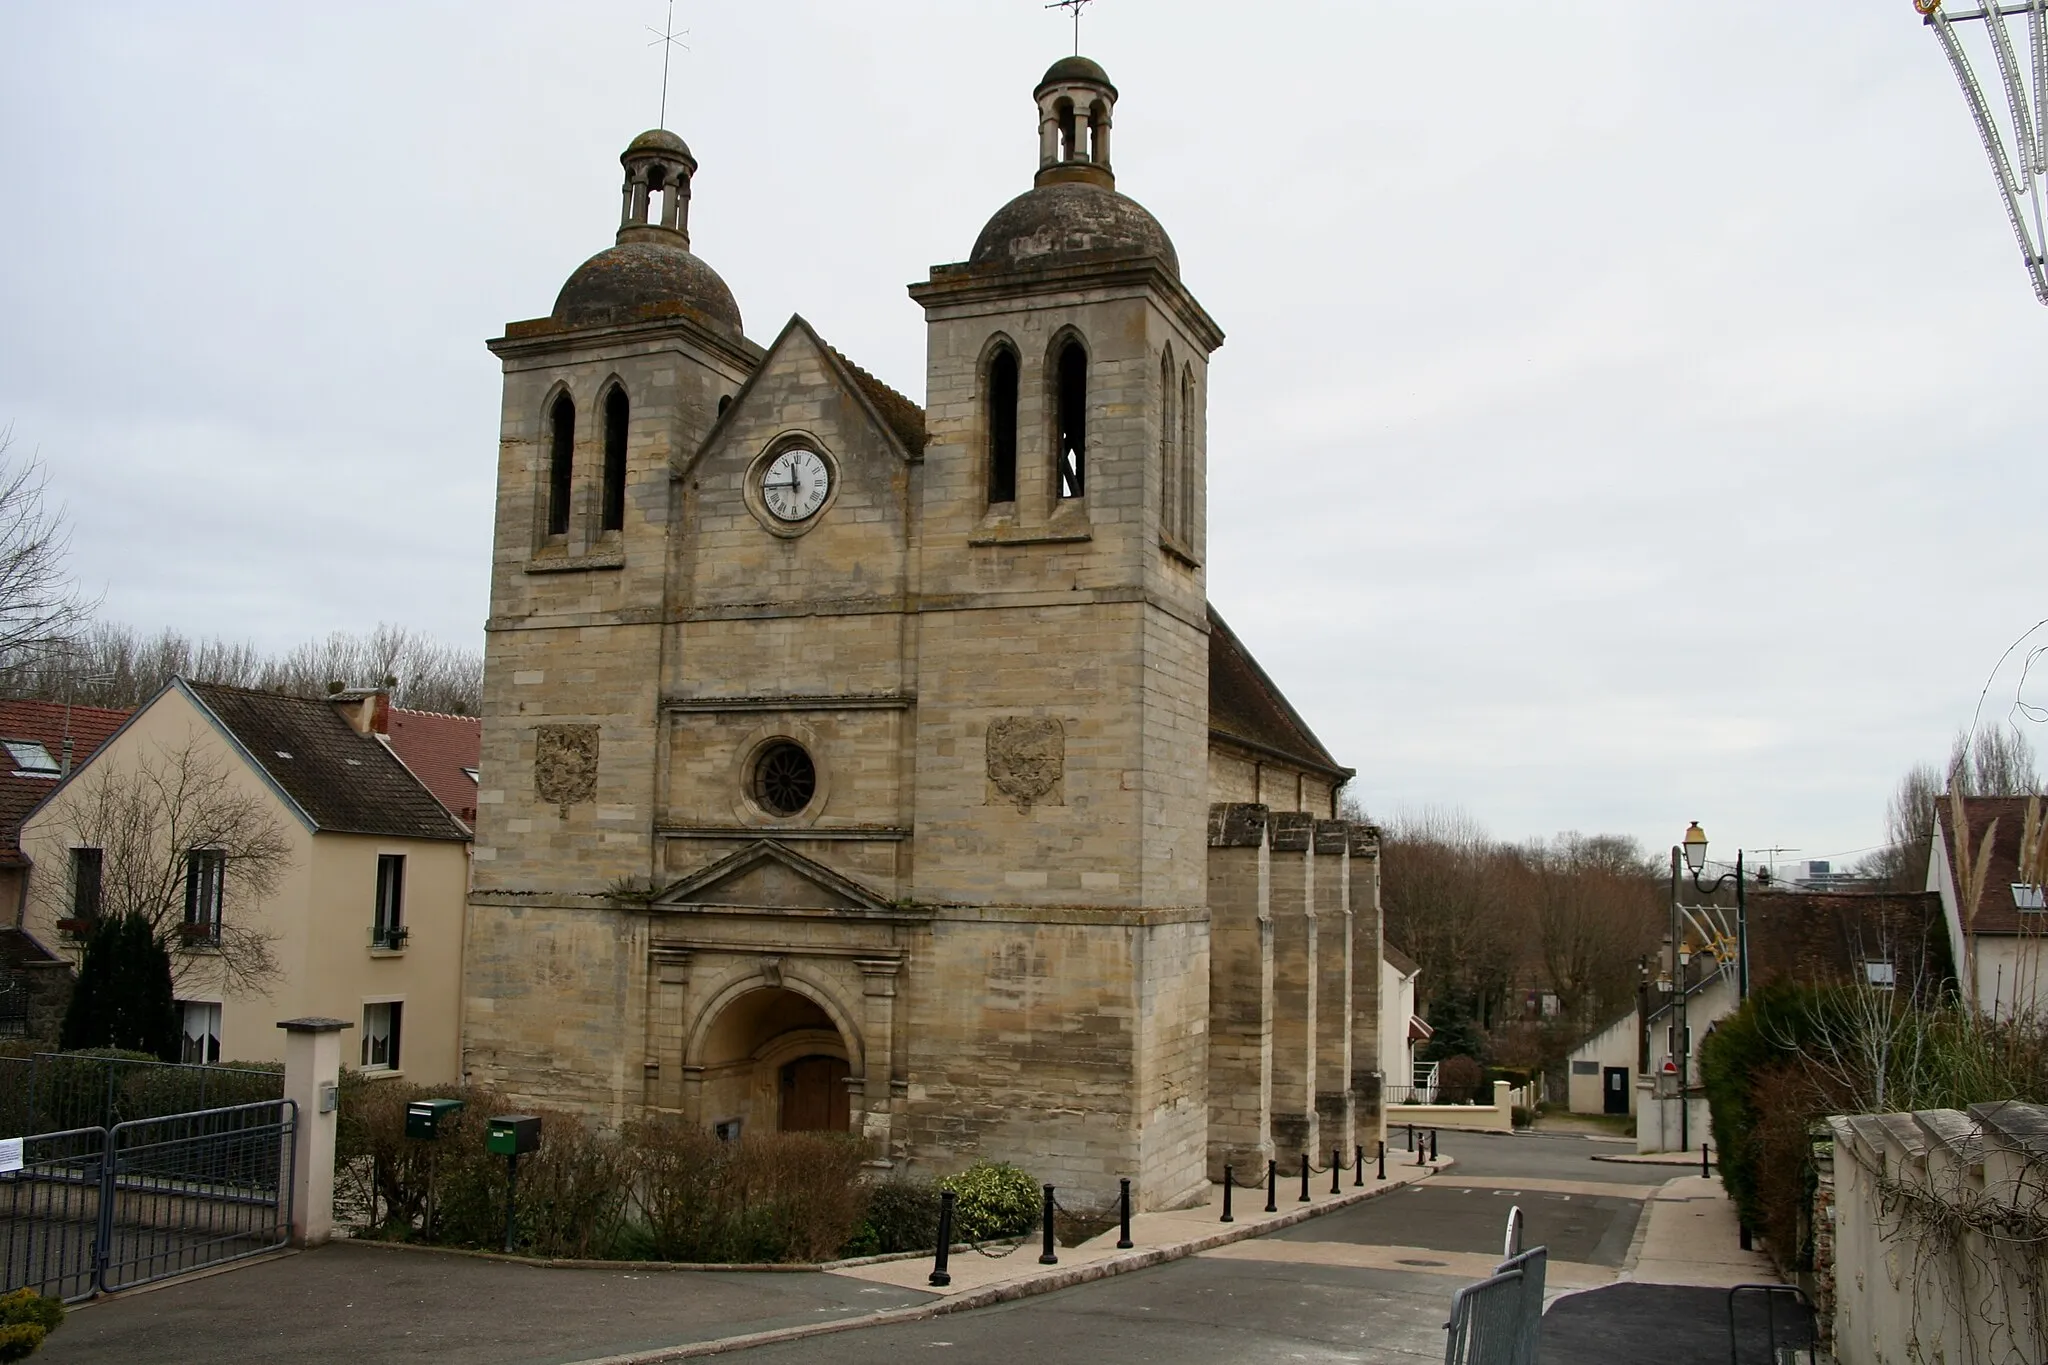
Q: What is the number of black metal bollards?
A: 13